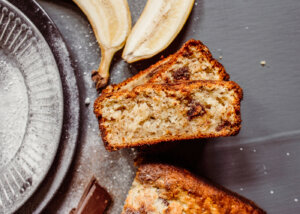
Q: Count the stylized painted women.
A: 0